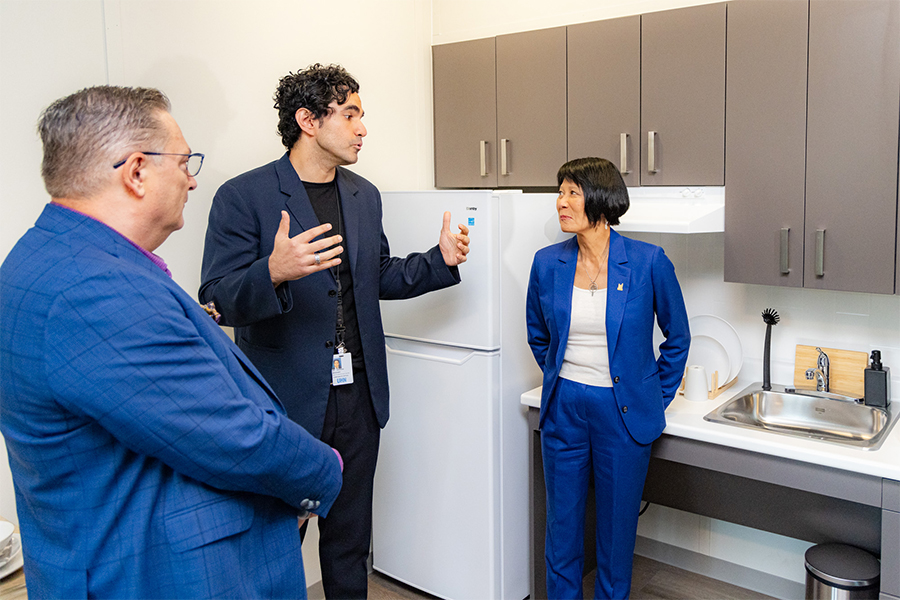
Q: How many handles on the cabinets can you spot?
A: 6